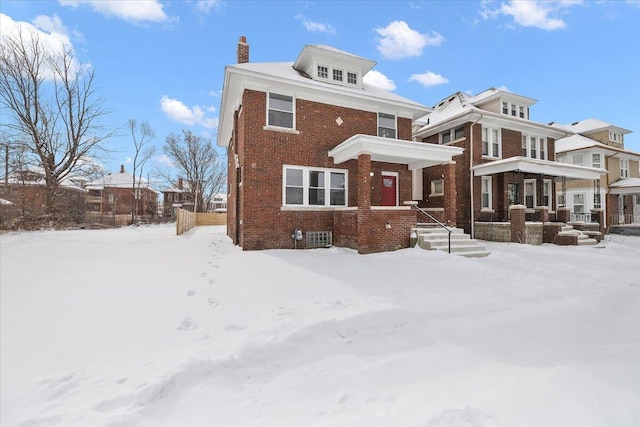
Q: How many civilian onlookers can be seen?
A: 0